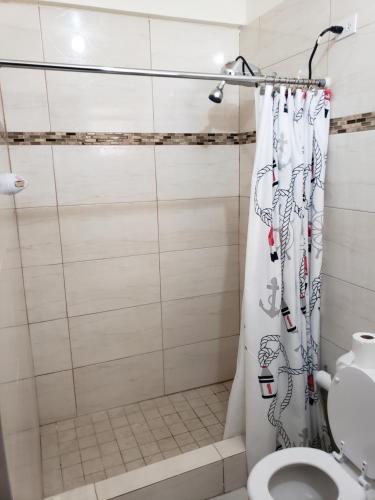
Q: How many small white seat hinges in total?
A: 2